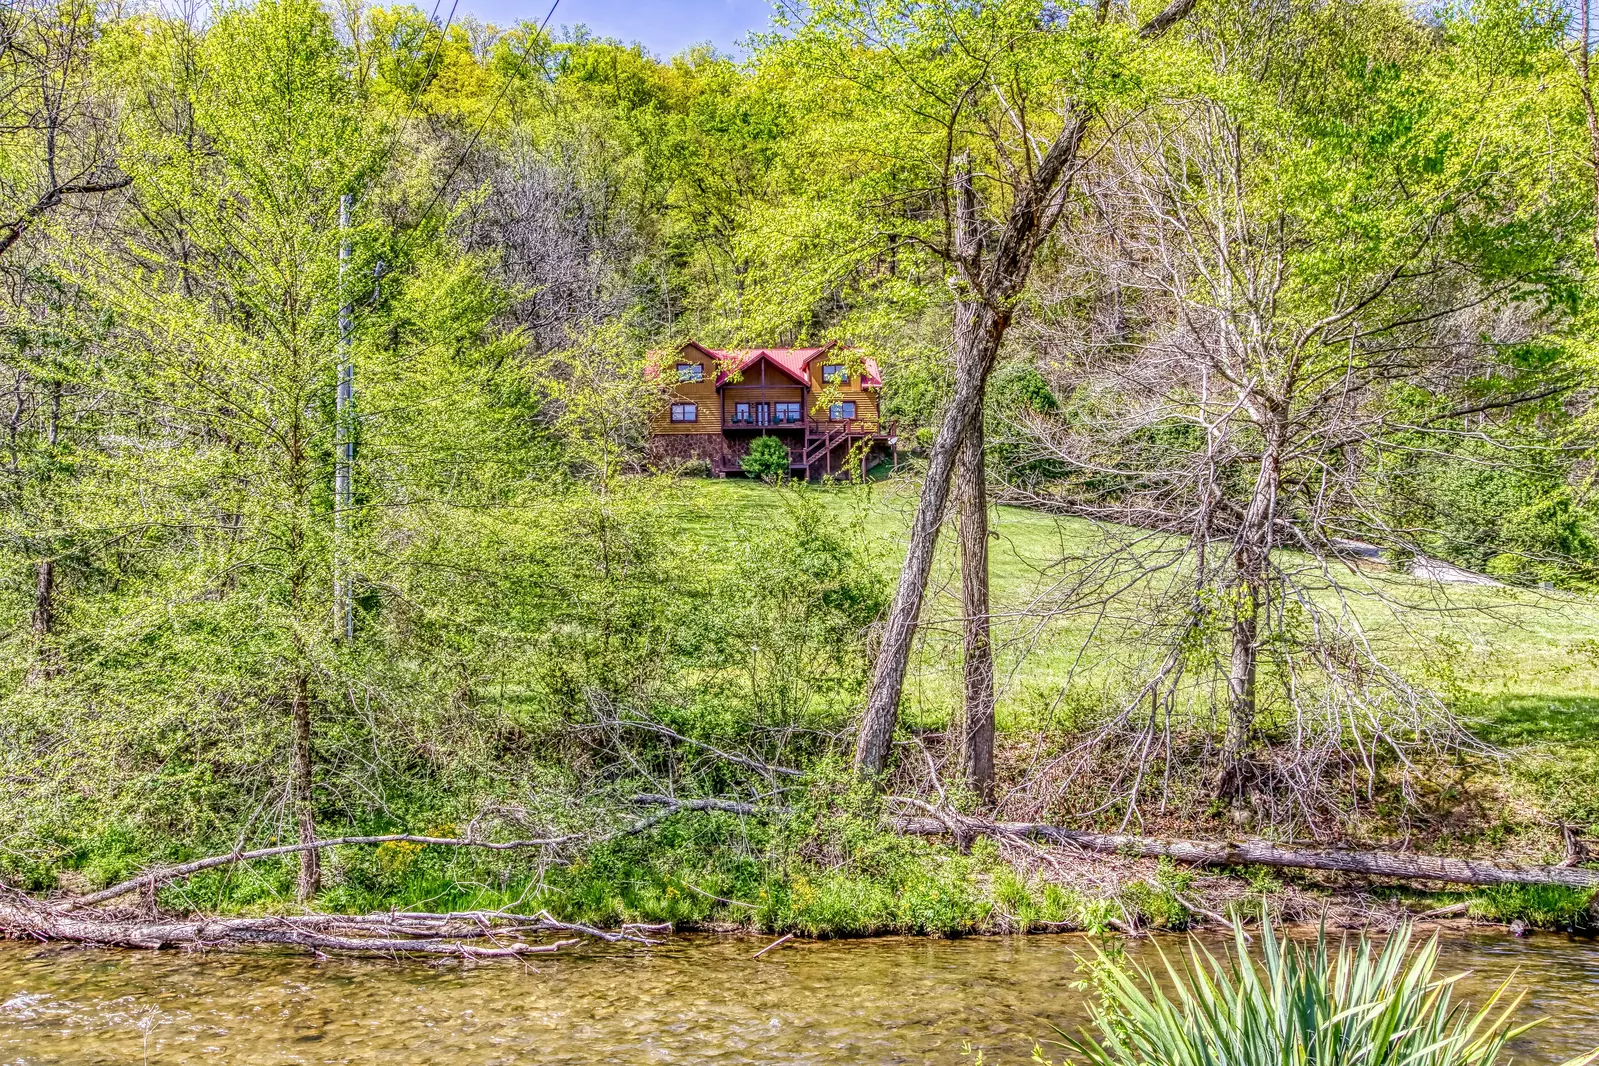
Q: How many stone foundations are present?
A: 1